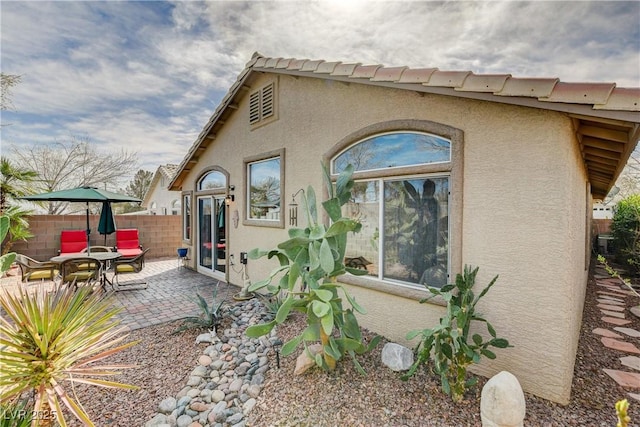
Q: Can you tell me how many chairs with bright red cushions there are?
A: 2